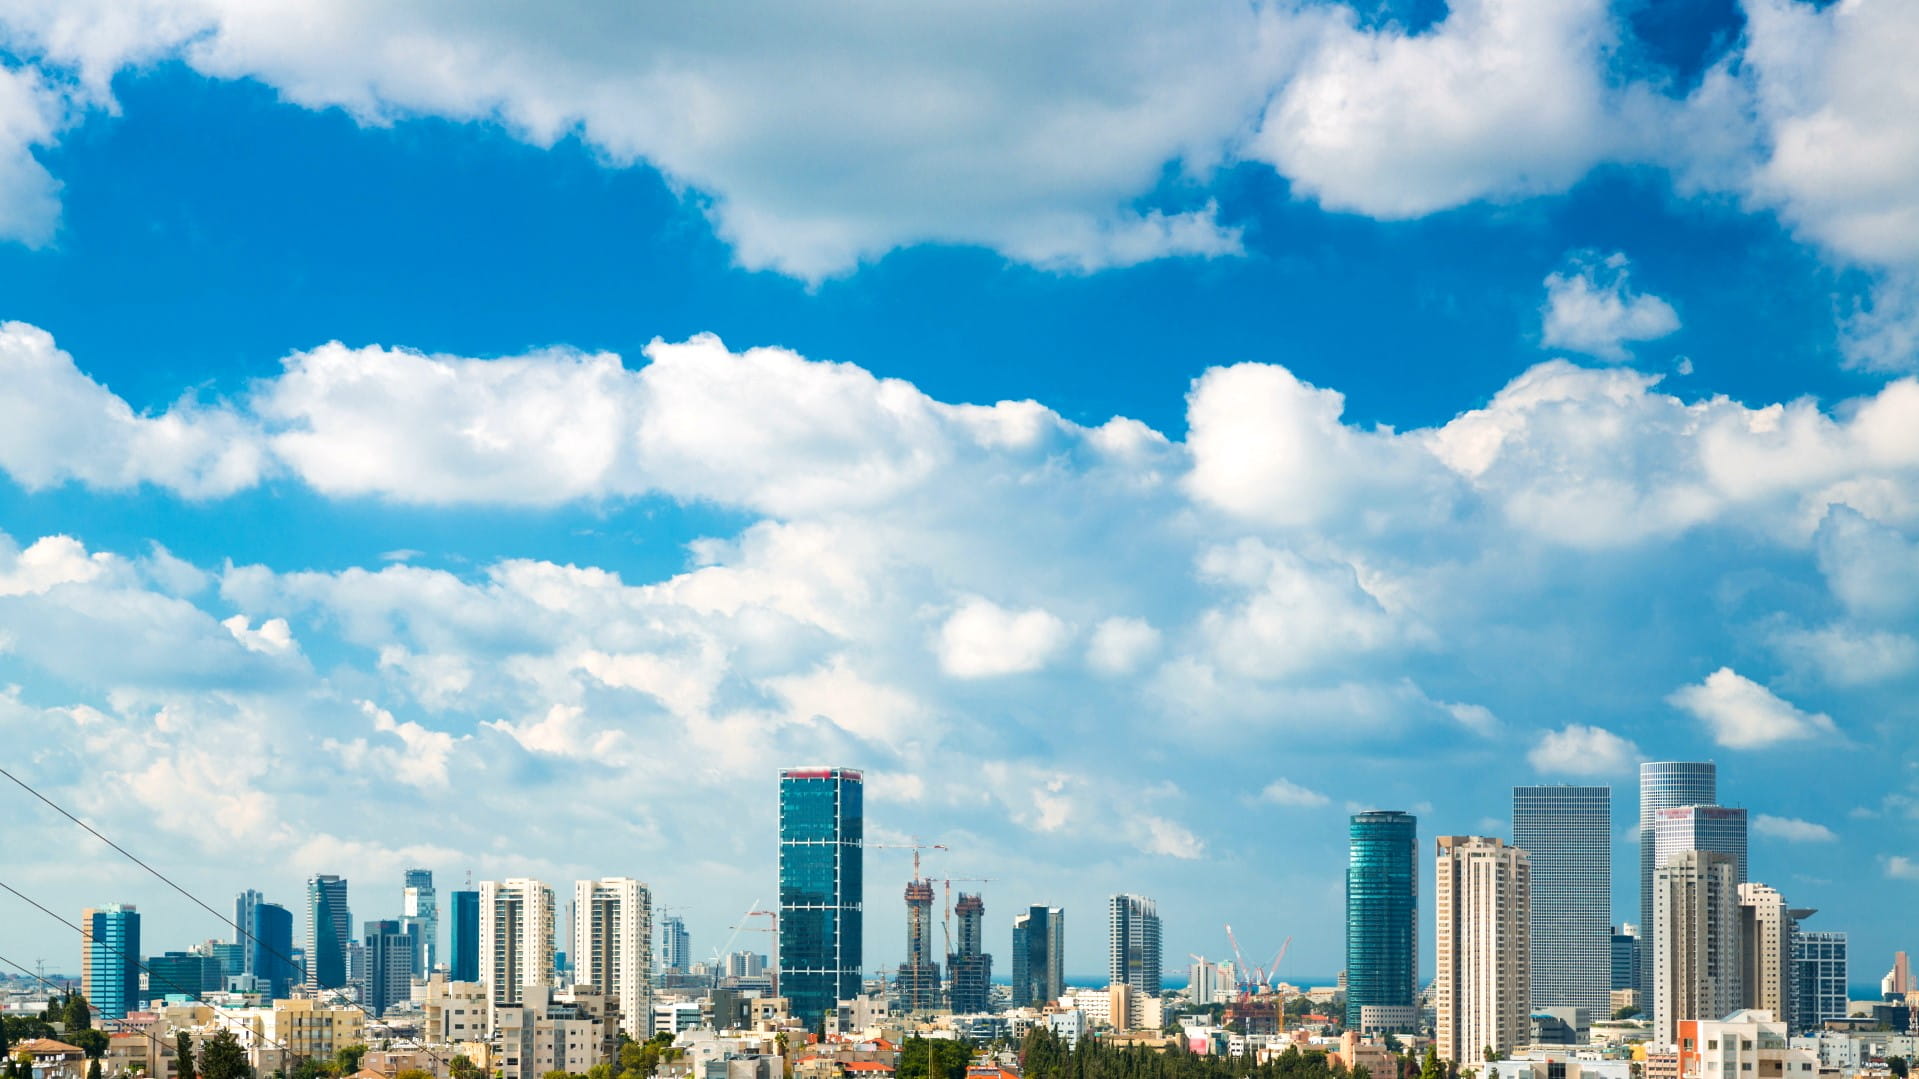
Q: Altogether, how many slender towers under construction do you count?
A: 2